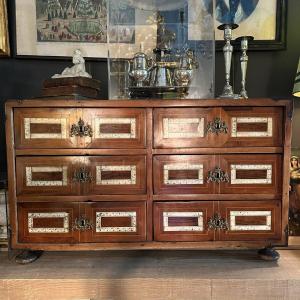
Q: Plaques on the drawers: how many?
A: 12